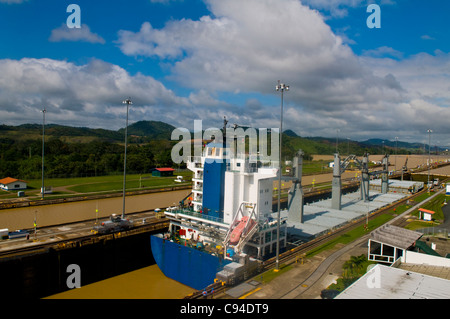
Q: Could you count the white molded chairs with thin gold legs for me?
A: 0